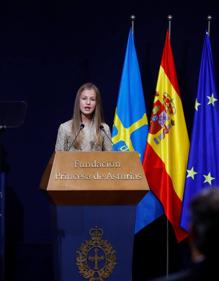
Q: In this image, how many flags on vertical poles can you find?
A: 3